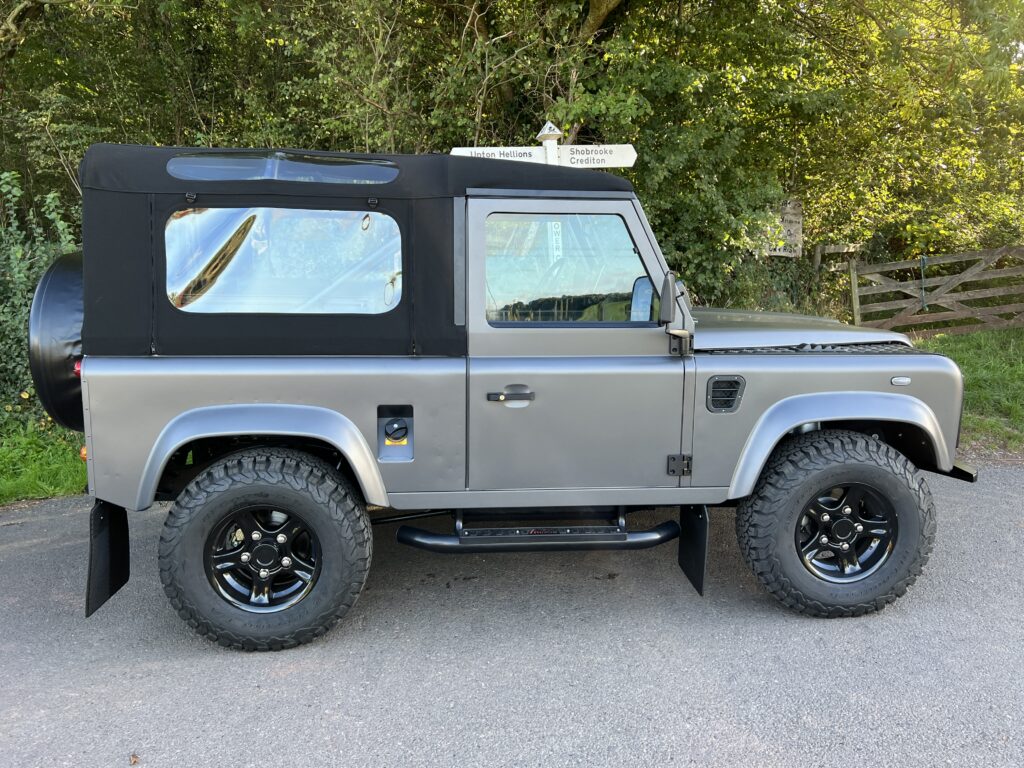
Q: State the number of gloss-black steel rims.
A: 2